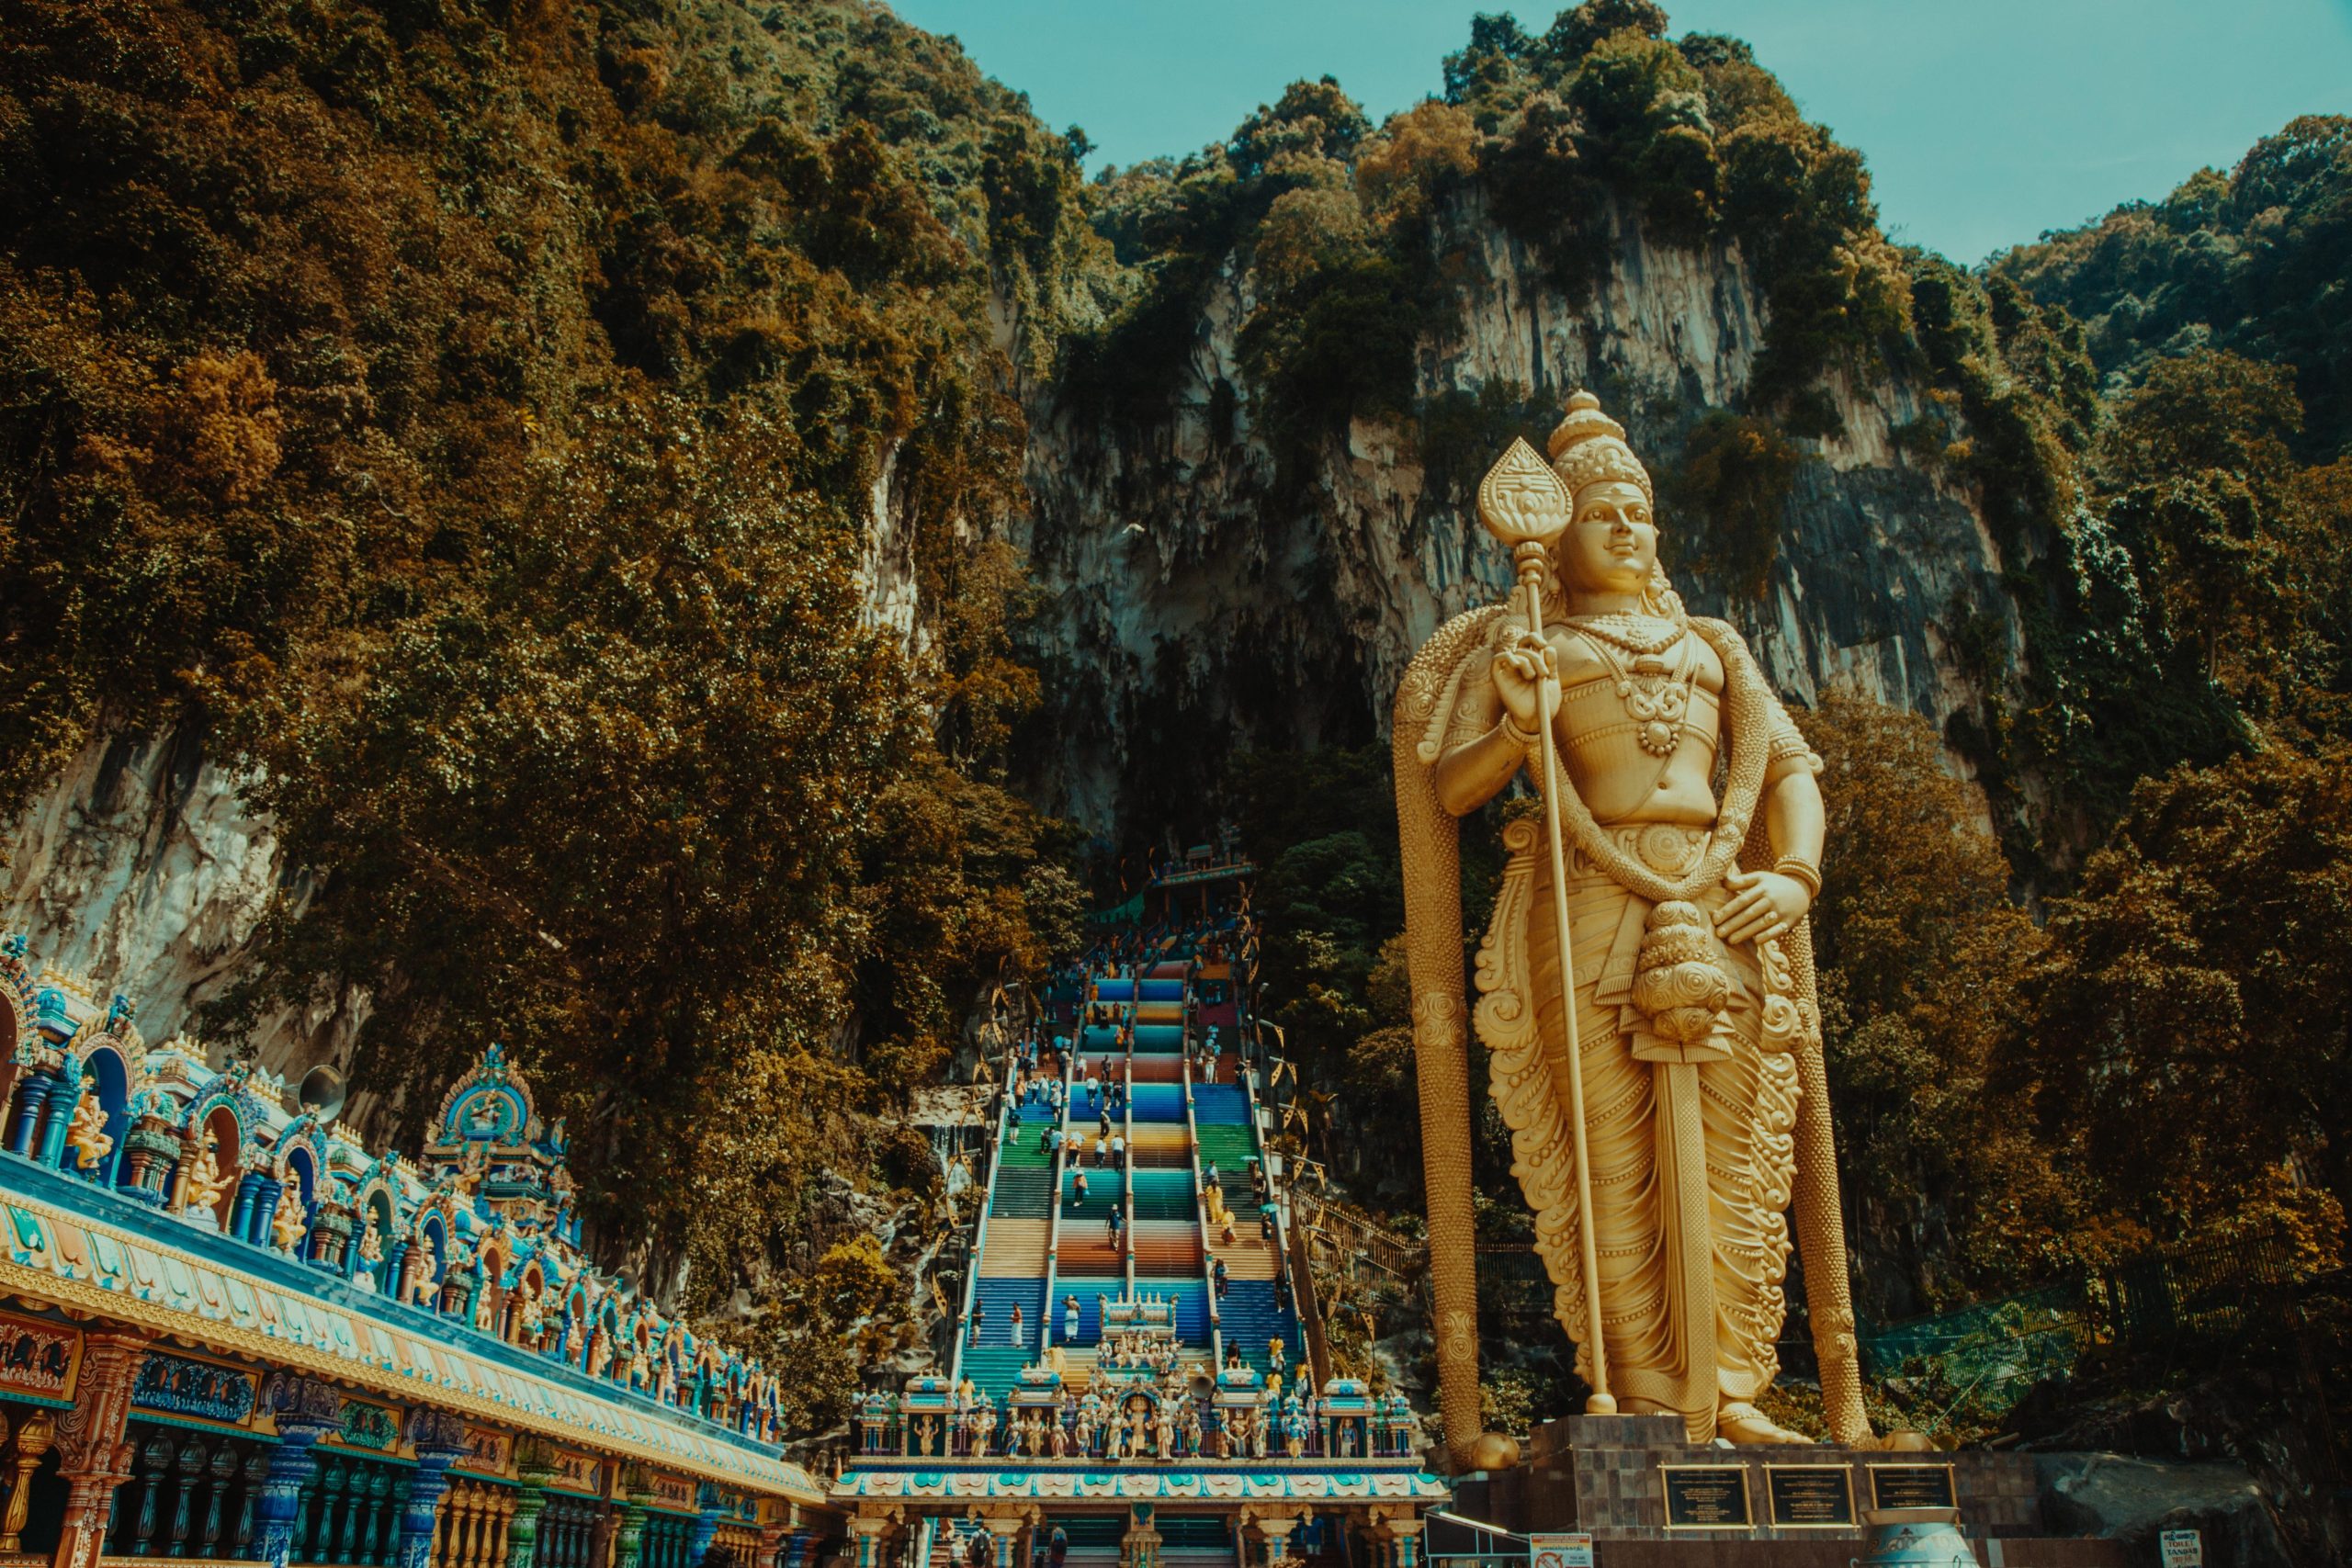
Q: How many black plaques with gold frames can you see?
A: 3